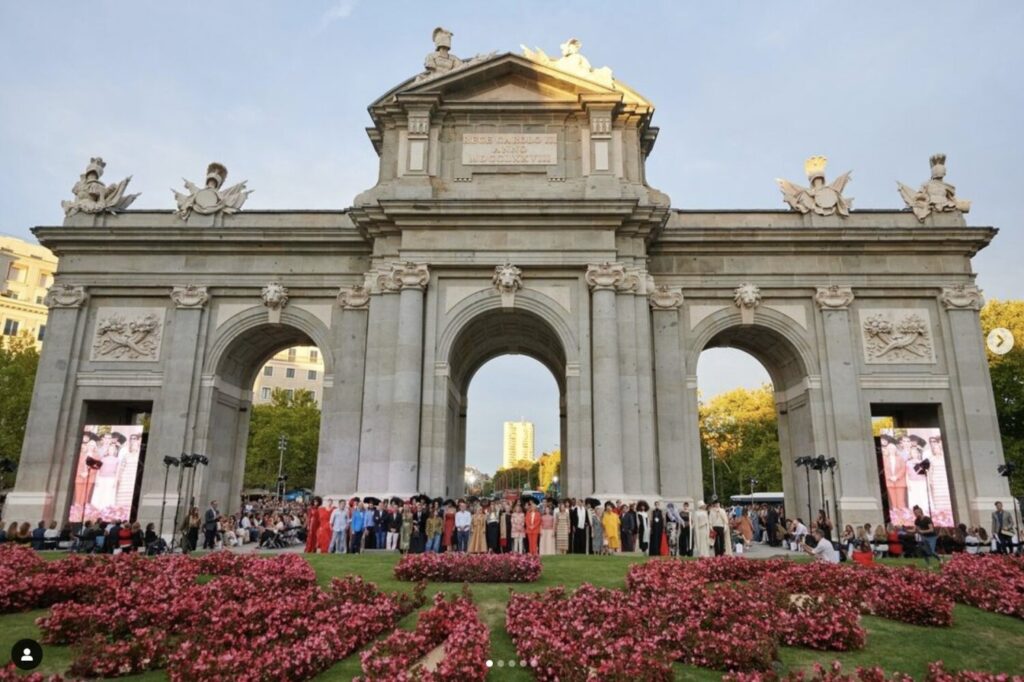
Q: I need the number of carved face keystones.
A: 3